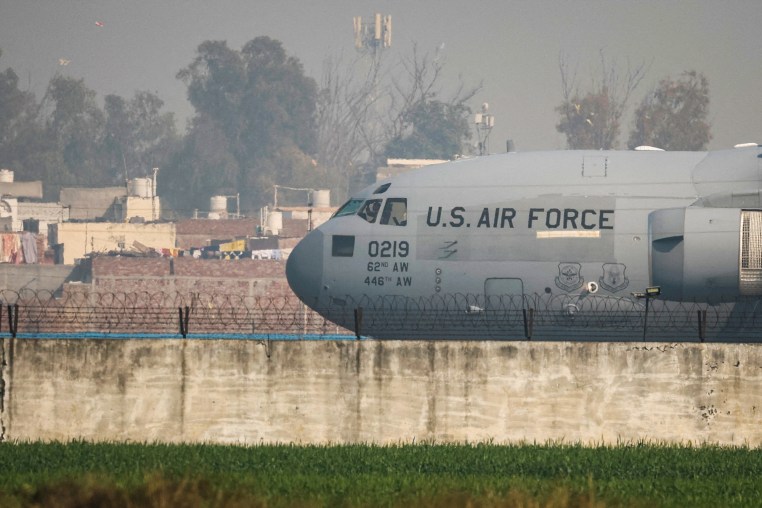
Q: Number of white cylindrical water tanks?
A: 5